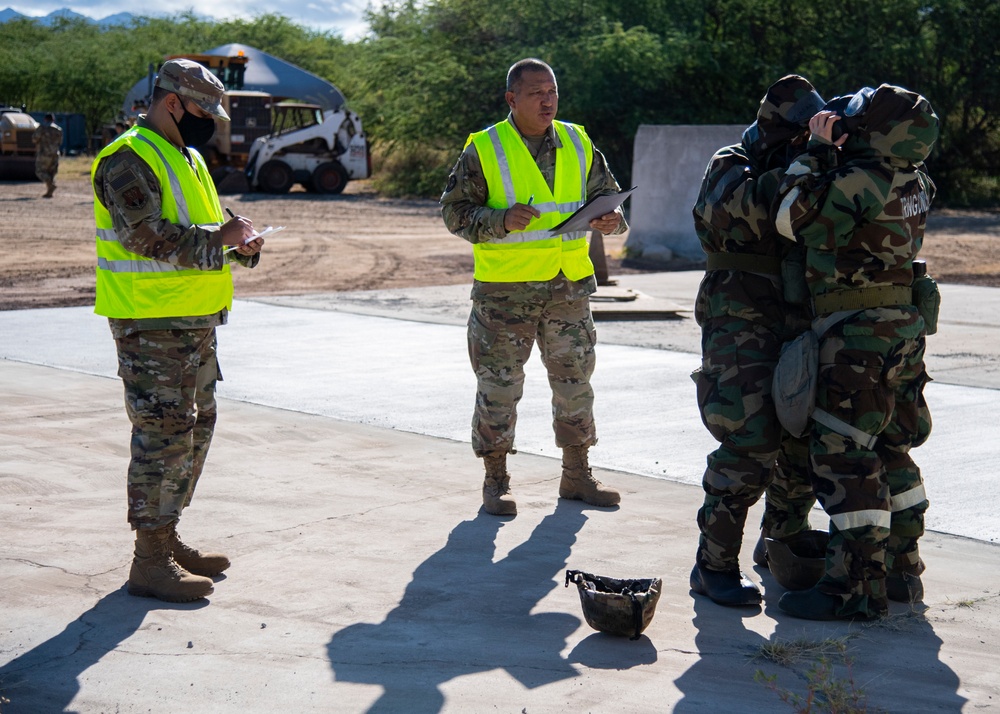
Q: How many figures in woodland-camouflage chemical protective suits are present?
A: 2